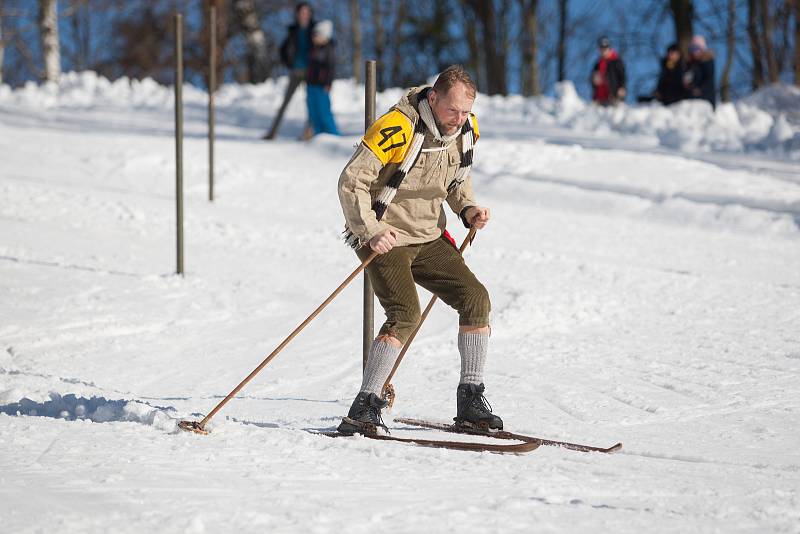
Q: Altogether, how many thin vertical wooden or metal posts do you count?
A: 3